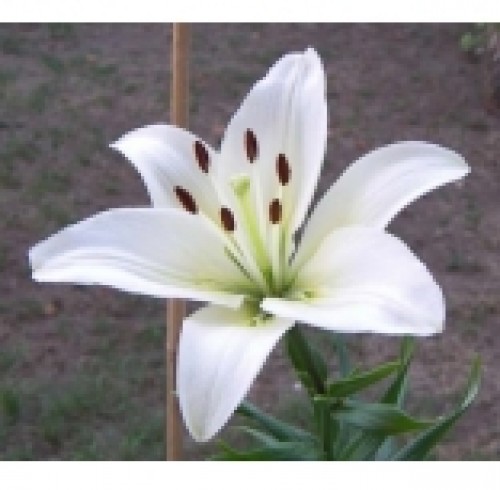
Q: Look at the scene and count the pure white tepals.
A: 6